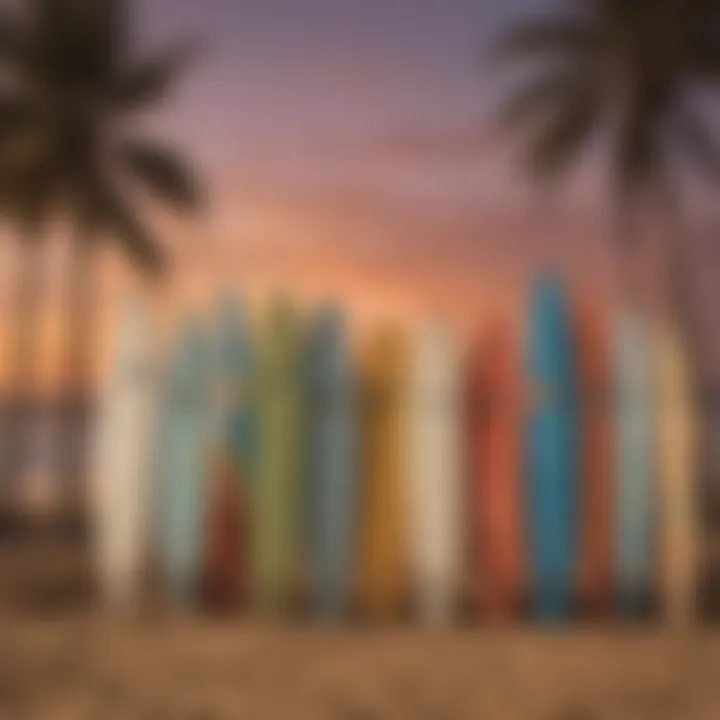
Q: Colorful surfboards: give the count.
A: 12